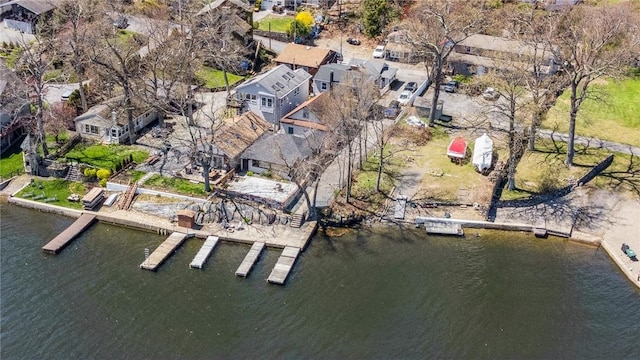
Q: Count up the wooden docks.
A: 5